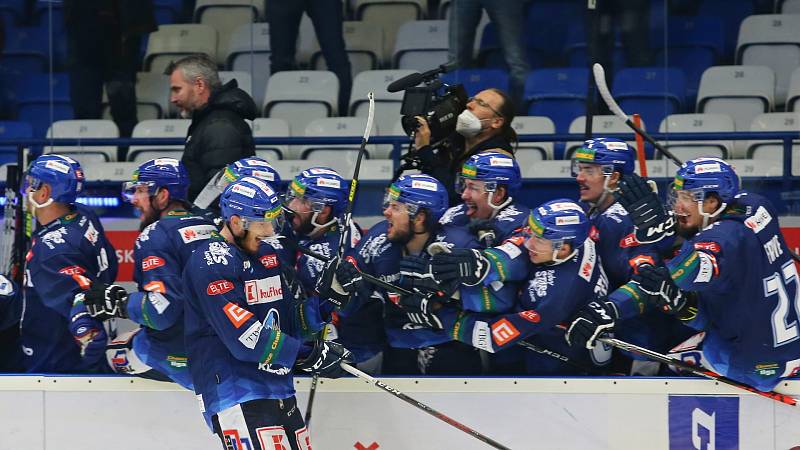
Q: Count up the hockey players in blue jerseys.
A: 10